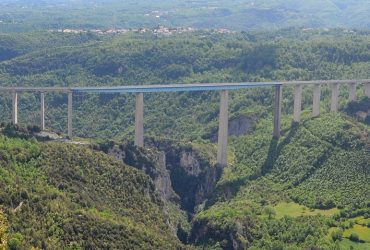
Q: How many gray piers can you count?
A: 11